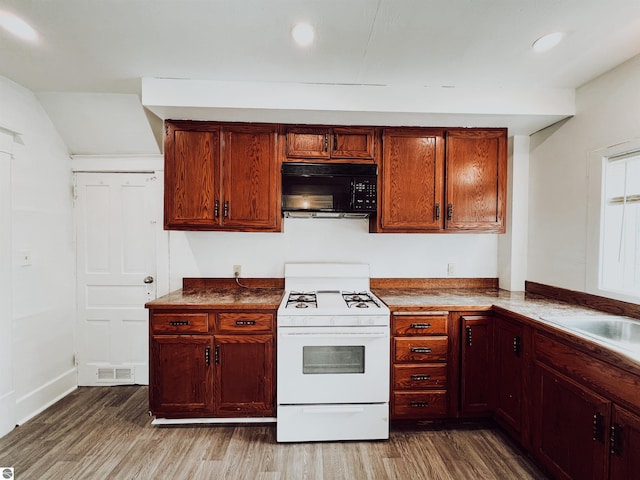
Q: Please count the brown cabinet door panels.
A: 12